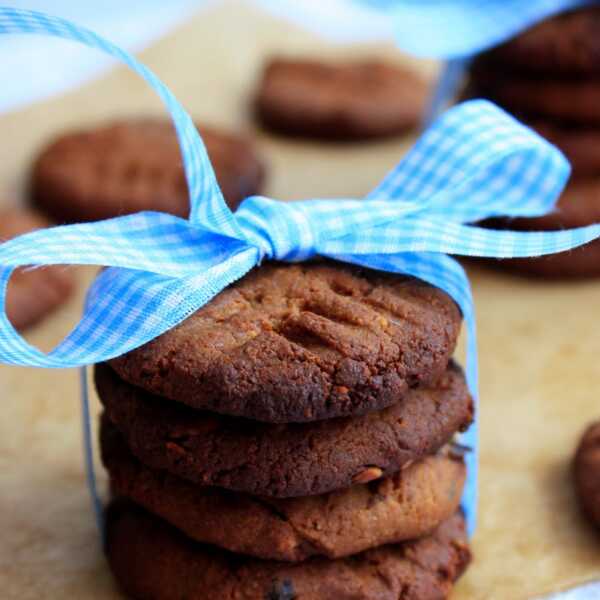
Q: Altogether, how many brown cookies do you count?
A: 12